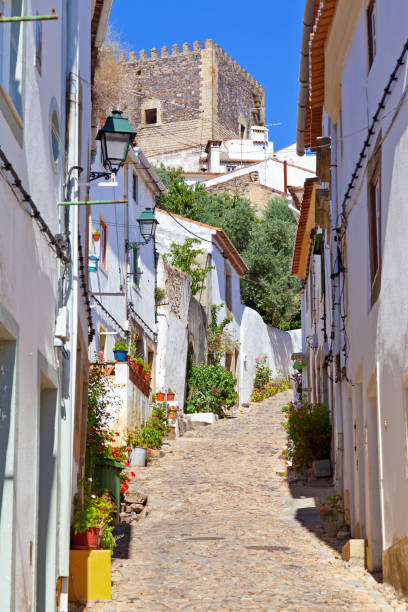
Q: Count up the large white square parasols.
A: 0